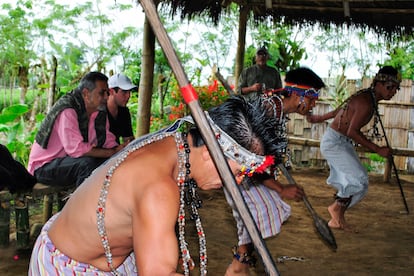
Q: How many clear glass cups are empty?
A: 0